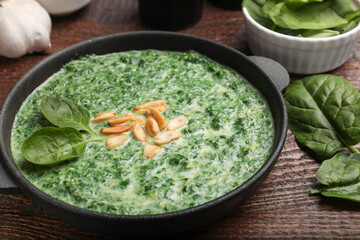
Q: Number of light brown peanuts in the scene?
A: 12